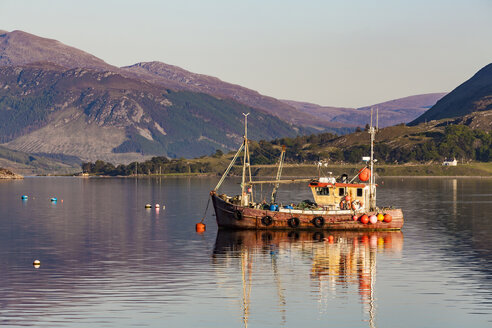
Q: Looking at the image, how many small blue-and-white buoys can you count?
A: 2